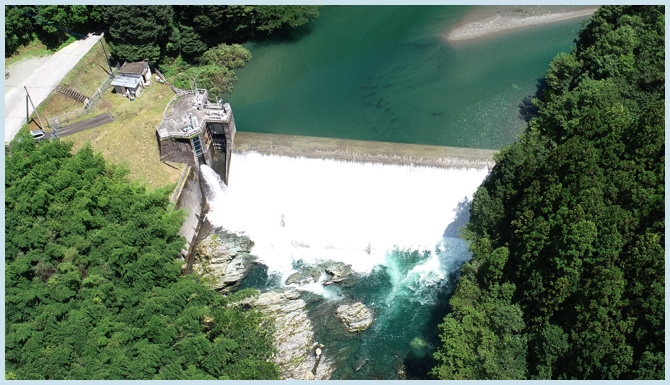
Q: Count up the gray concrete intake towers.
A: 1